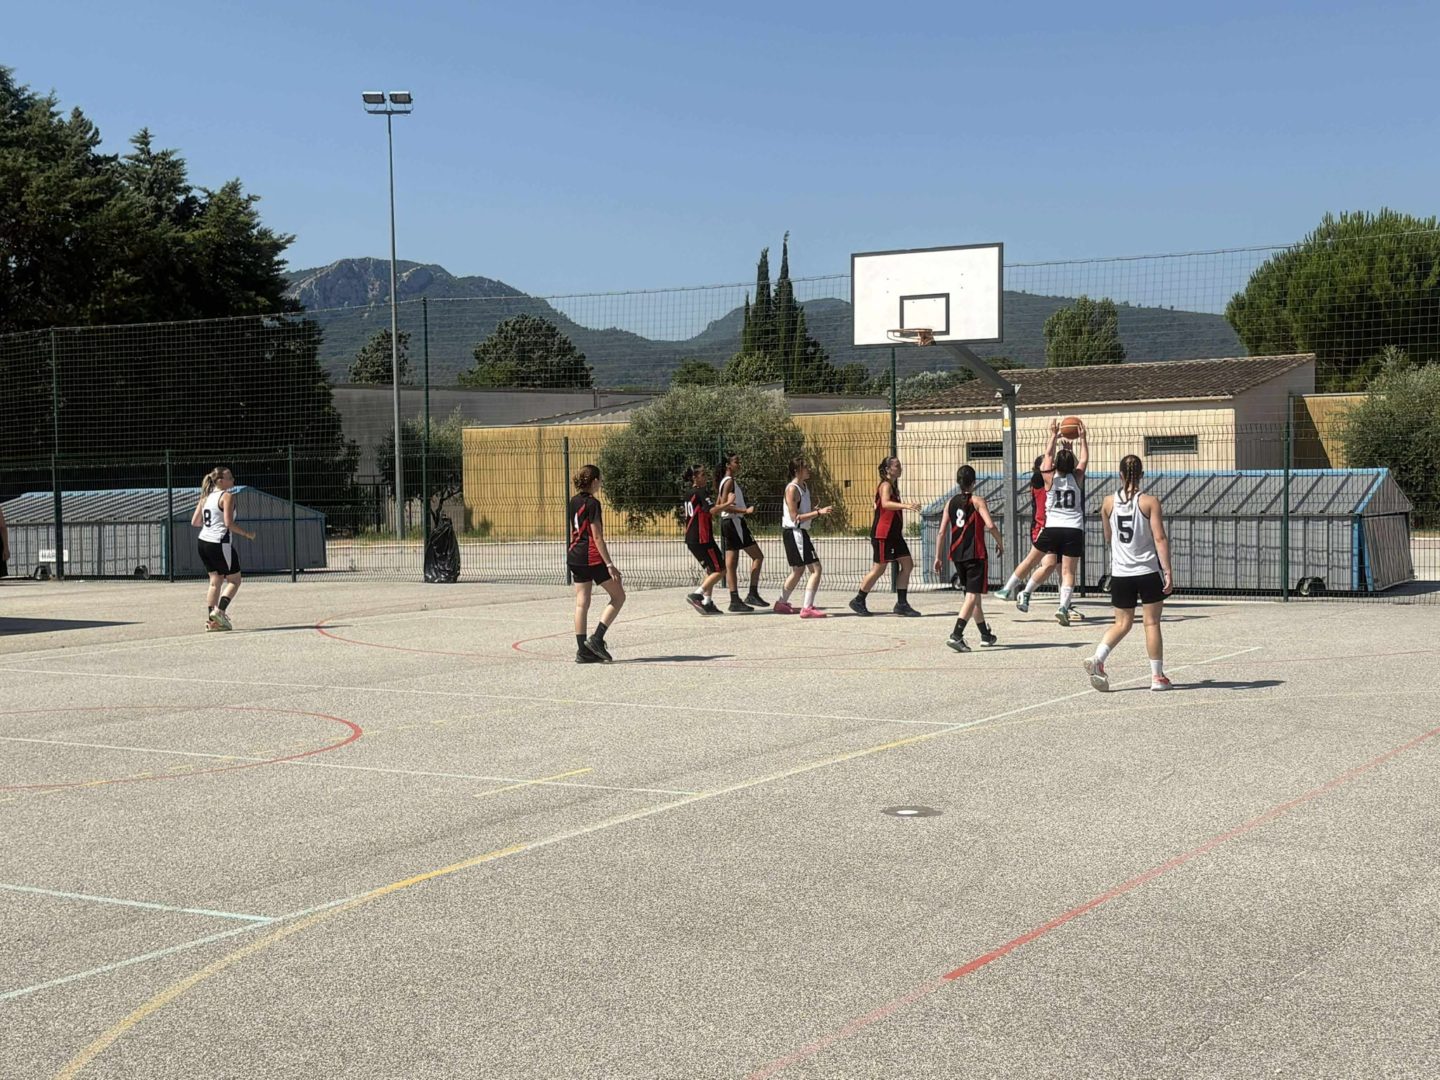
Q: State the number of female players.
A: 10